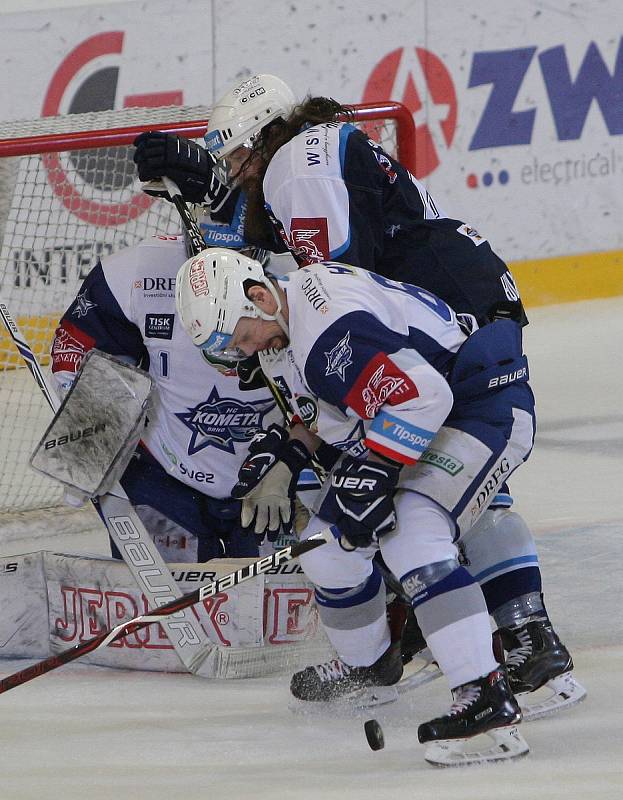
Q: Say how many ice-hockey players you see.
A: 3